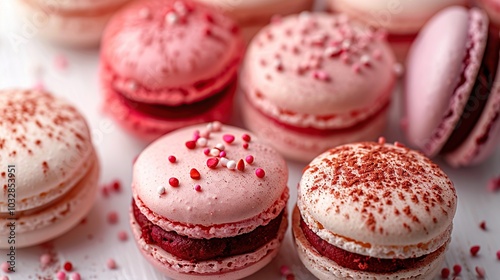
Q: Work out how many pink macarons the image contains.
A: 4